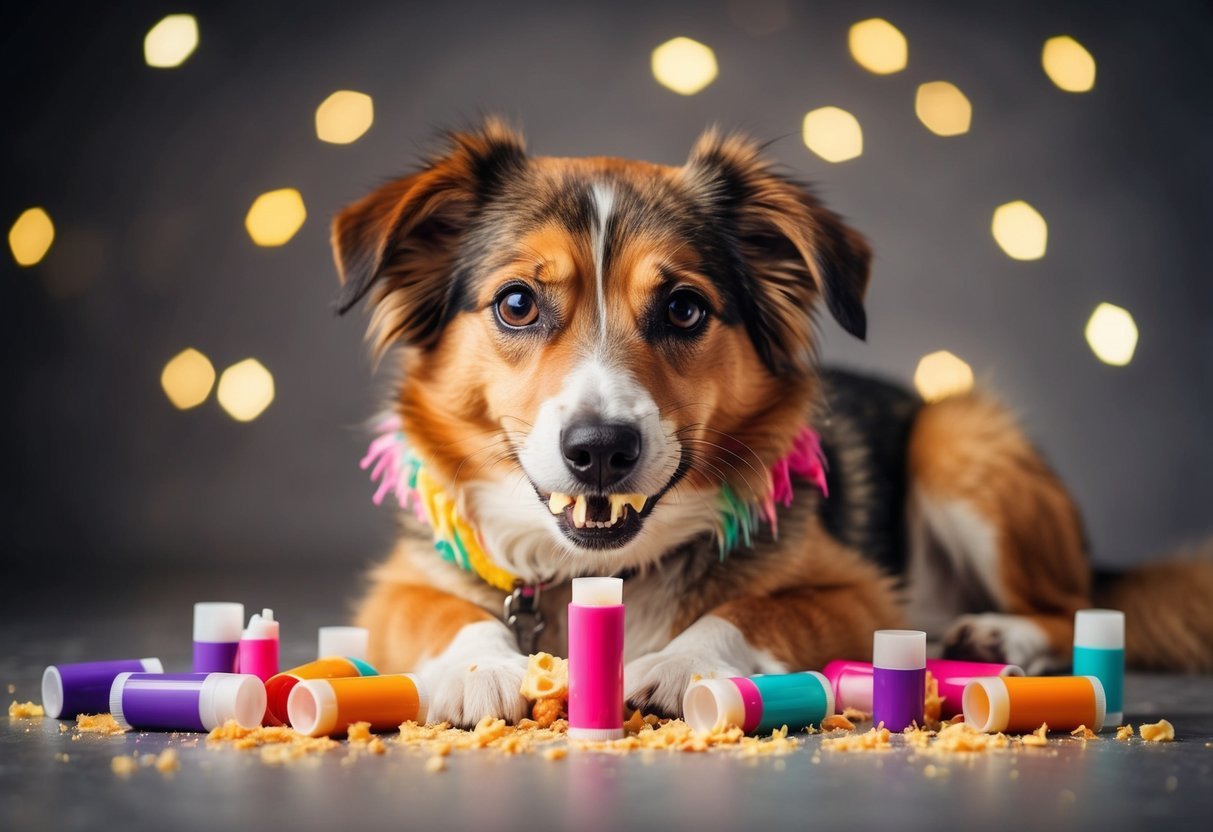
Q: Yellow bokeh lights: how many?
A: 14